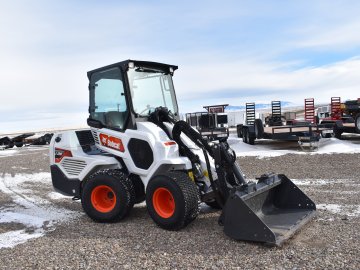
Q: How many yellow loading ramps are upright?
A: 0